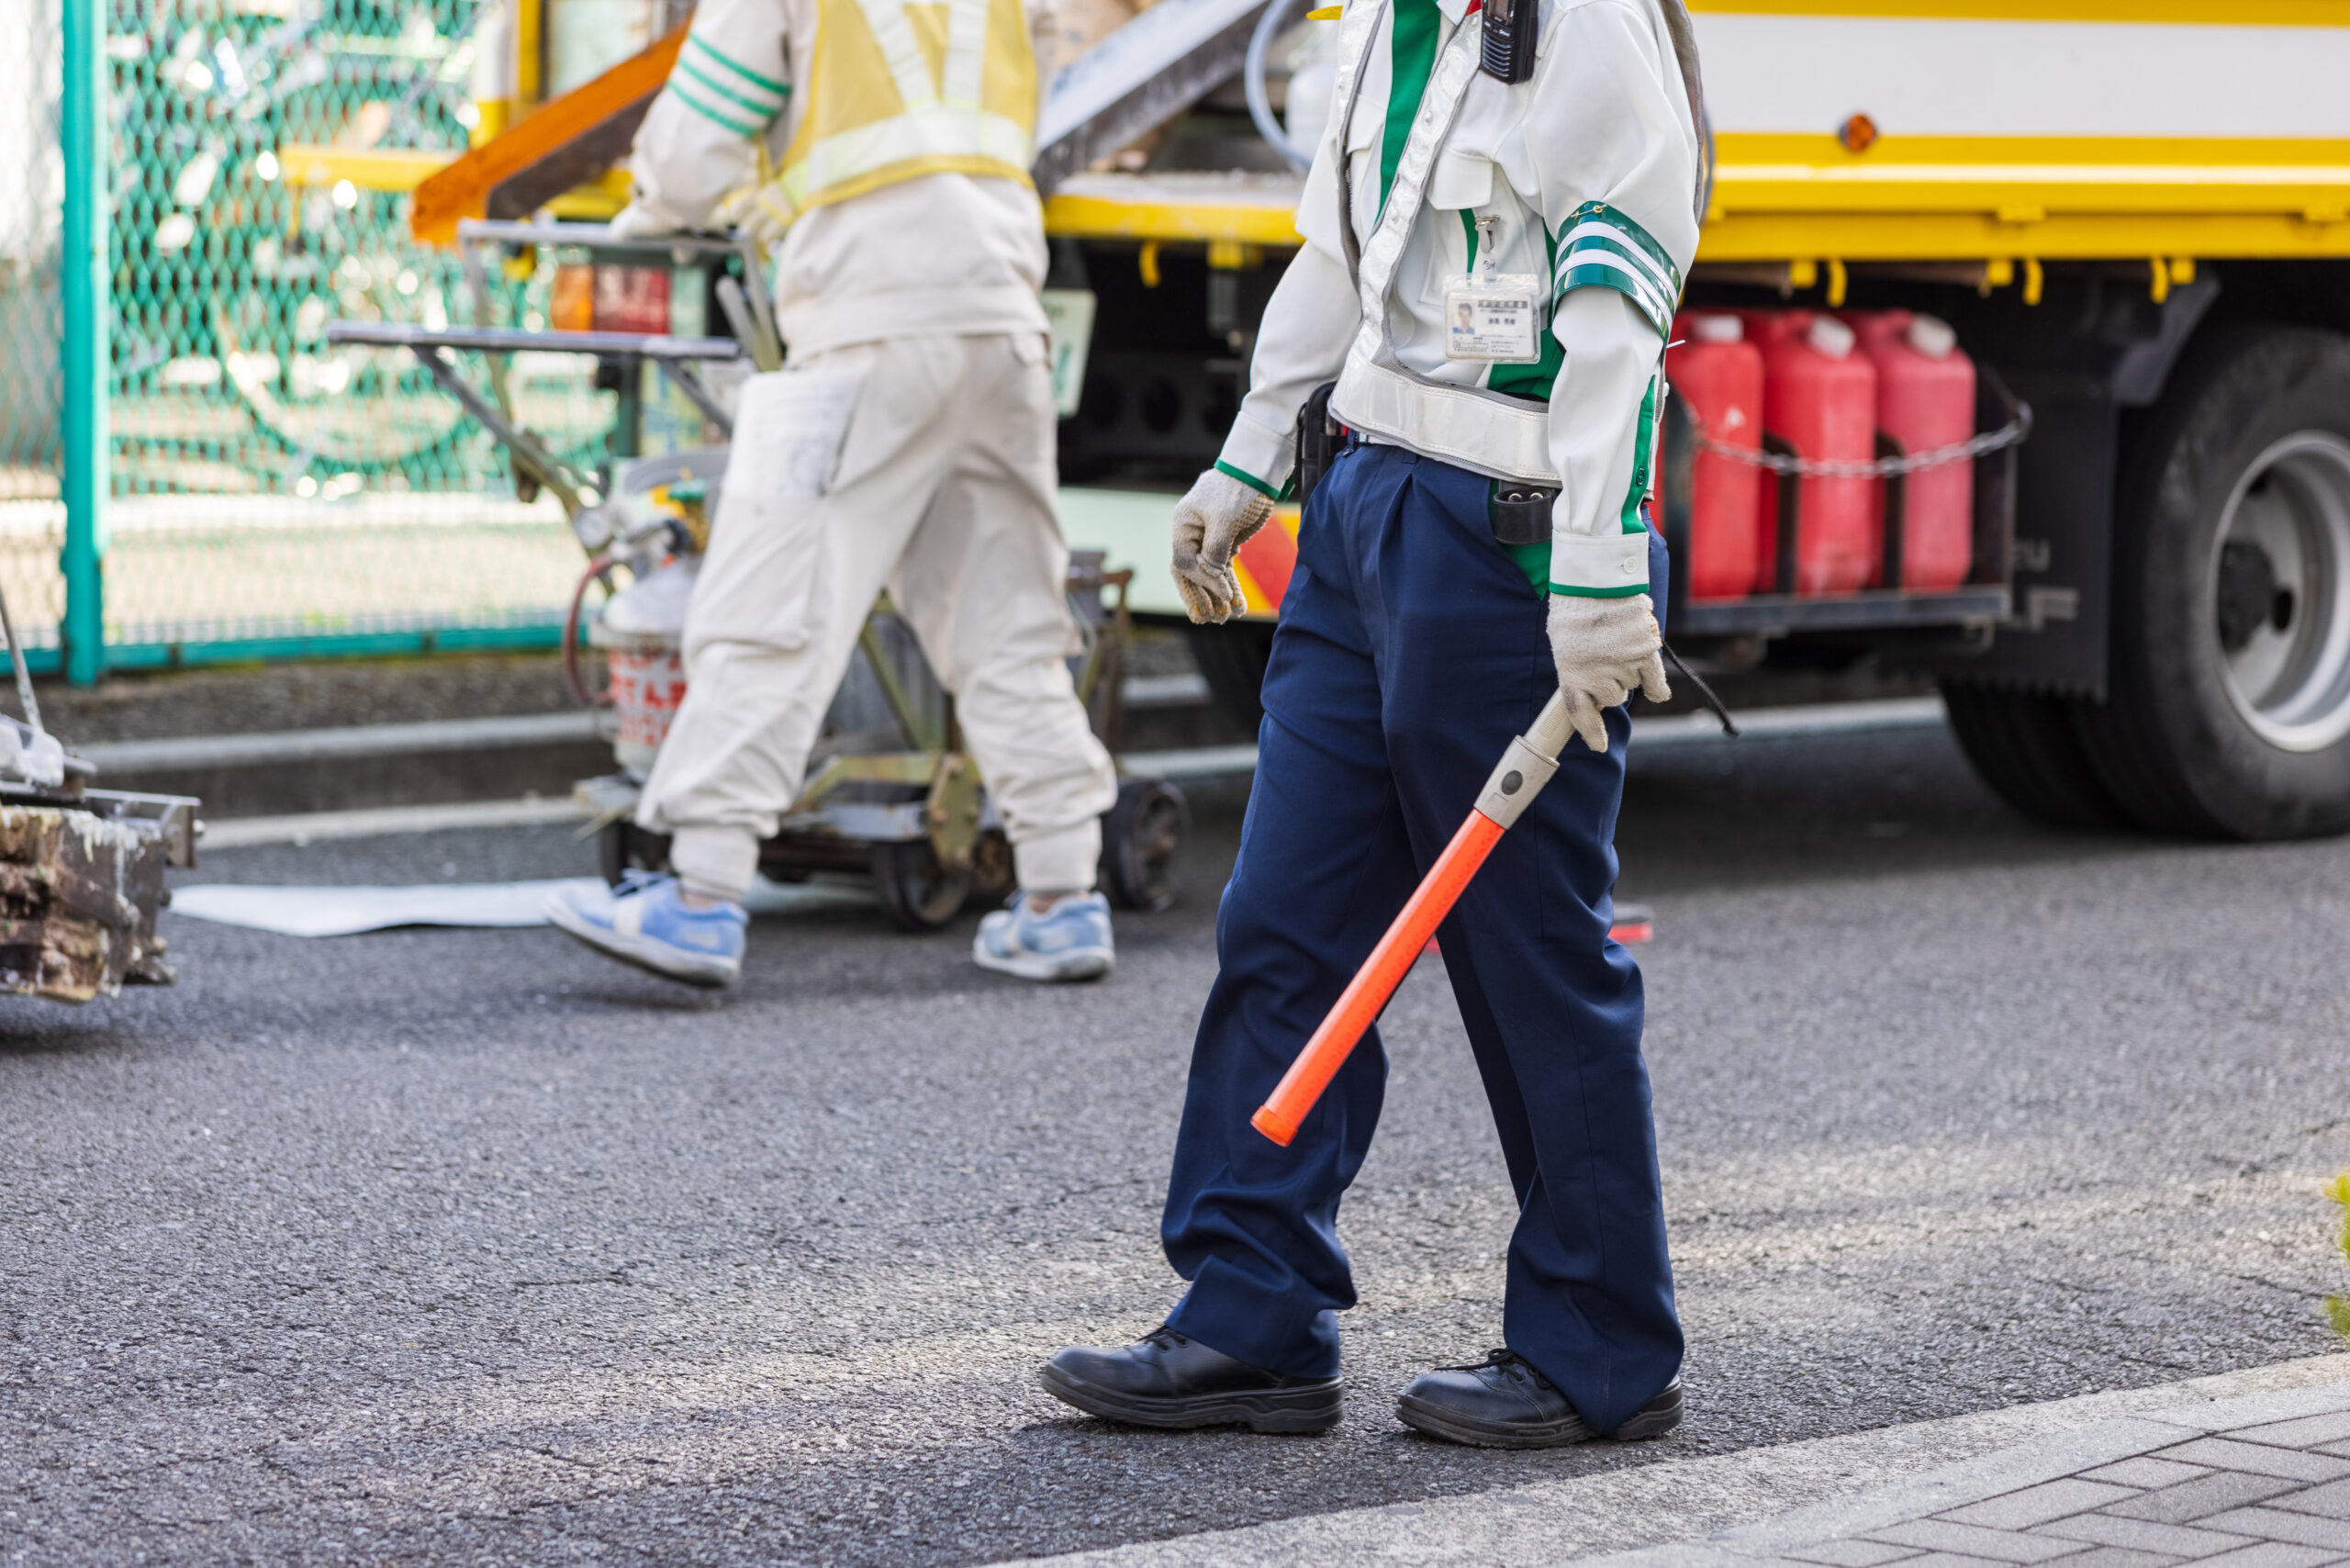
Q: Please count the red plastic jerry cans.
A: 3